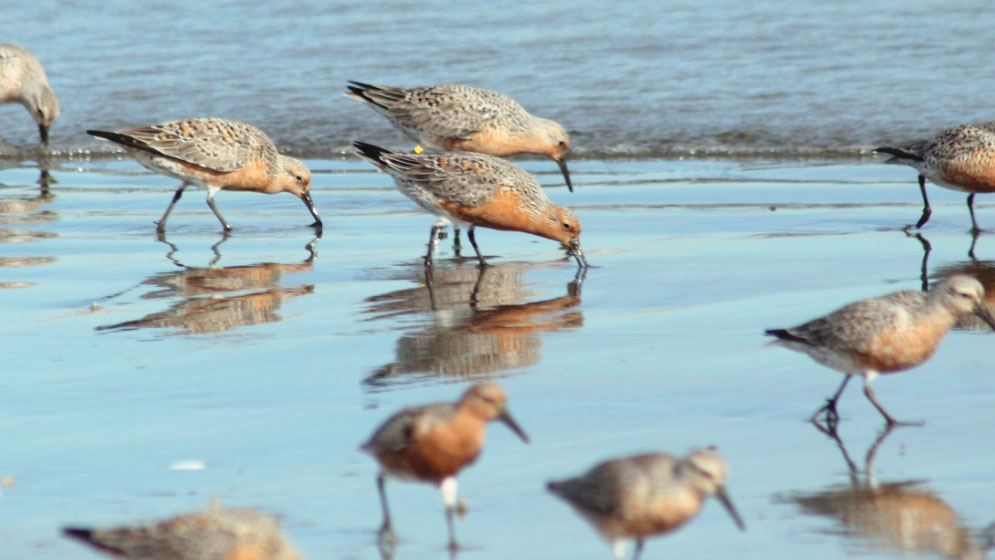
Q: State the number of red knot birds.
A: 9